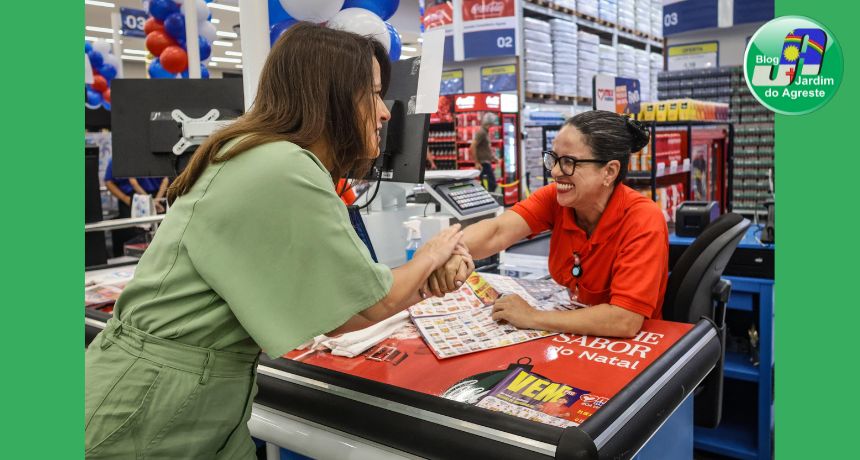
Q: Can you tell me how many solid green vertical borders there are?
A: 2